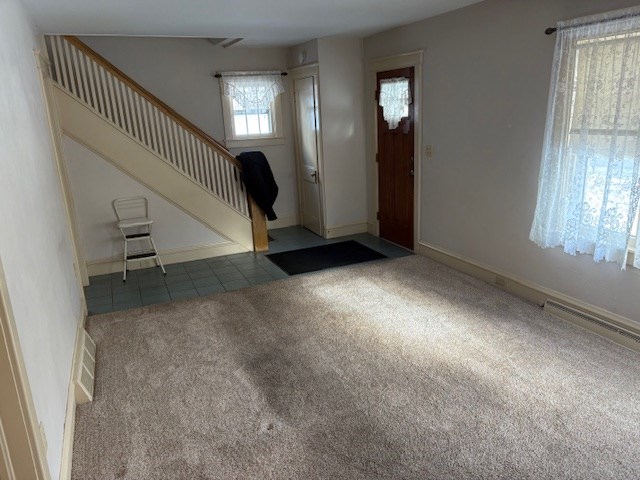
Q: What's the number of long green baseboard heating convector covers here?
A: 0